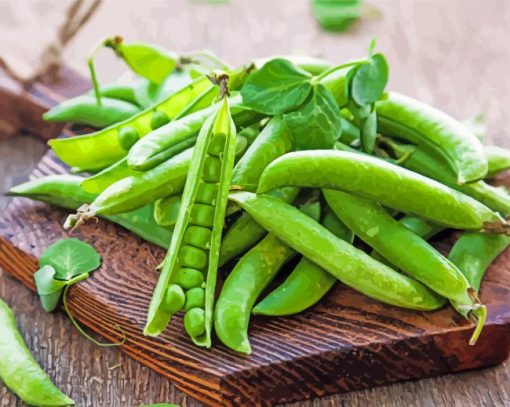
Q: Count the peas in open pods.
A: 12